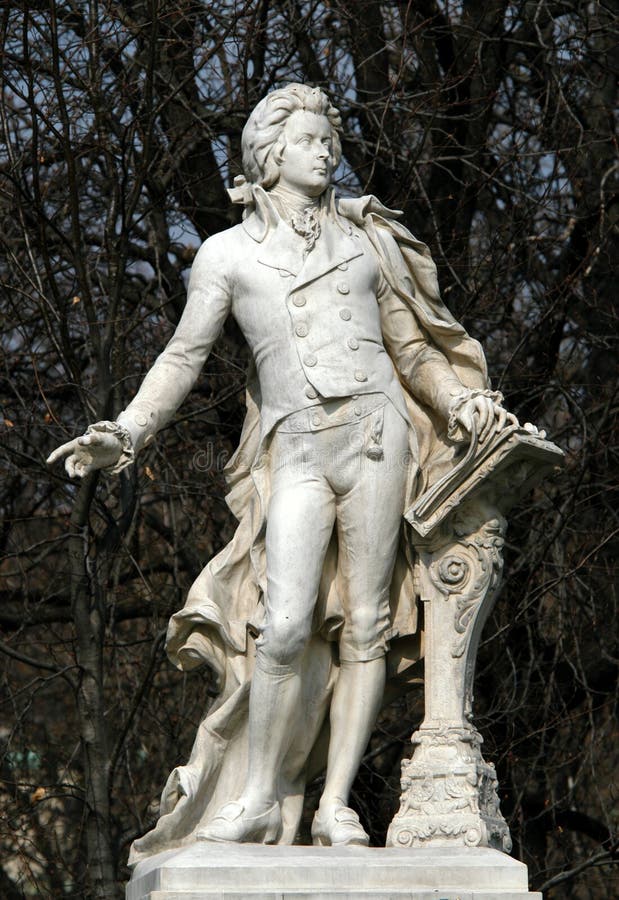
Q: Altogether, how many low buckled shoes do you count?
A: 2